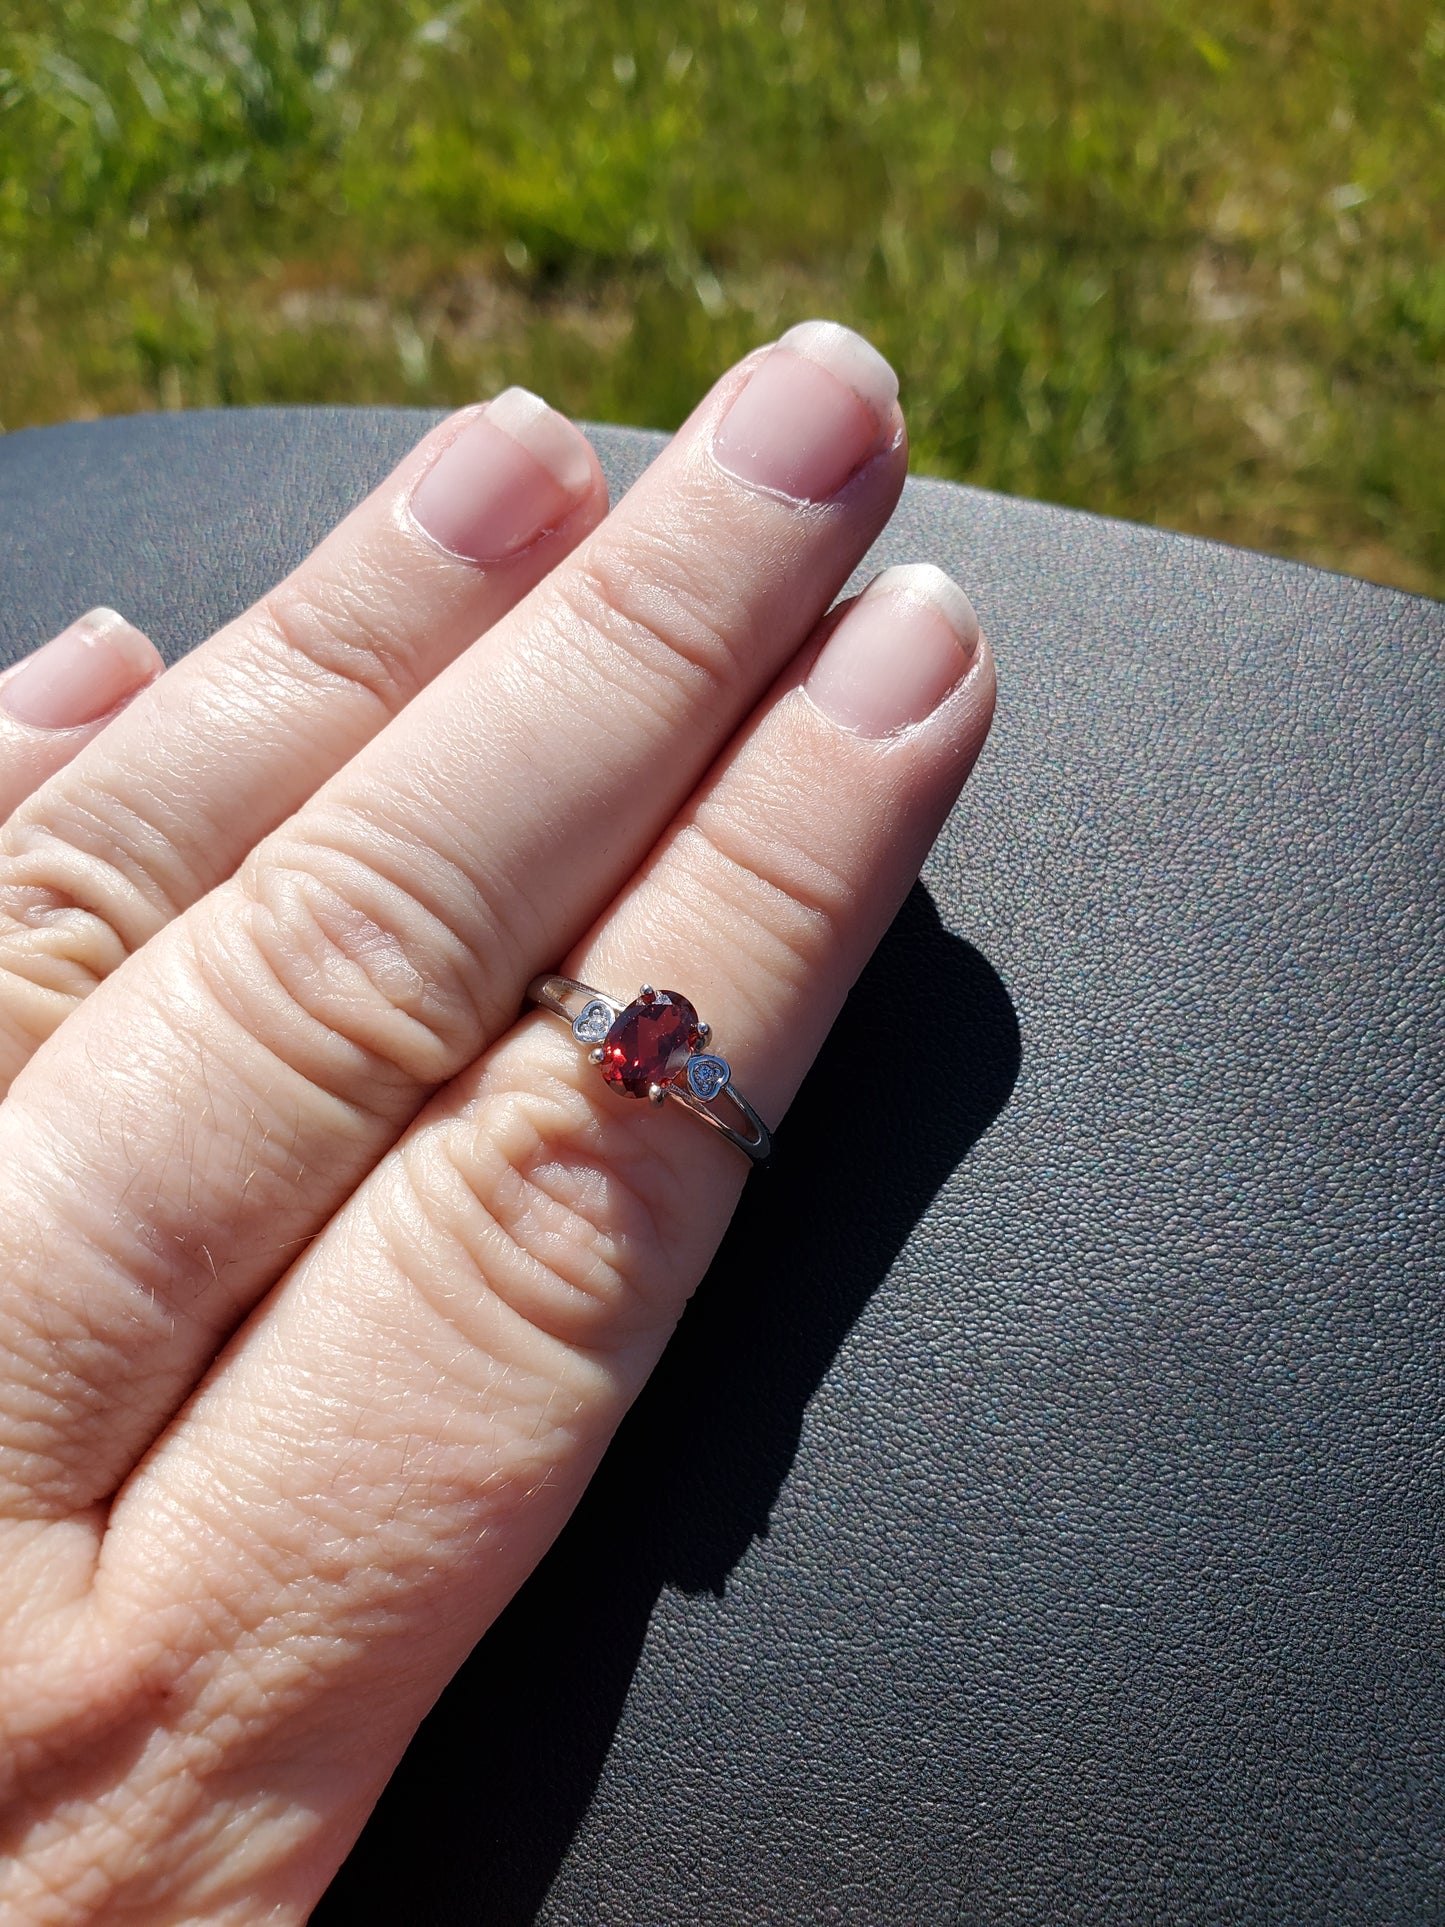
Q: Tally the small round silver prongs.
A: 4